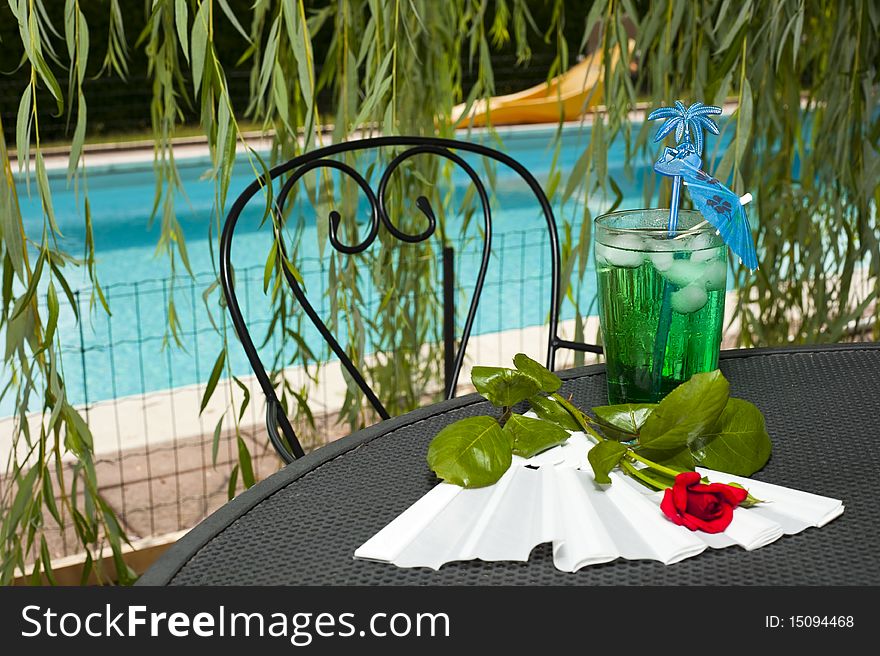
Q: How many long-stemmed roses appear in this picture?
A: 1